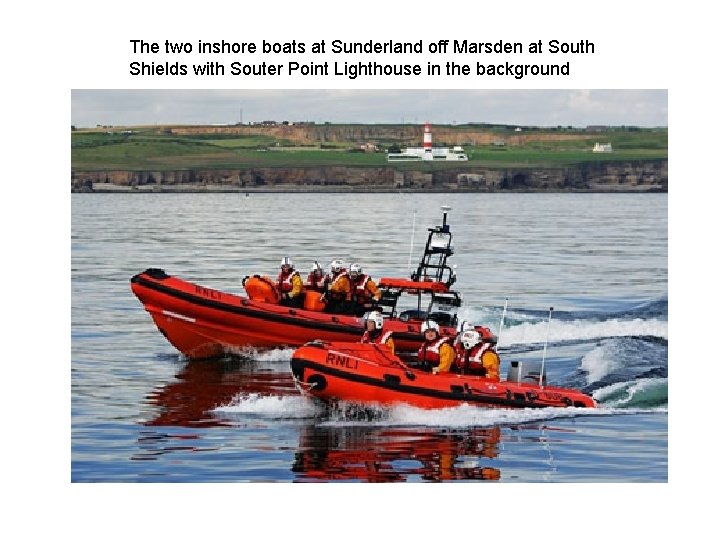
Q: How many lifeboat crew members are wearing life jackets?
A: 8